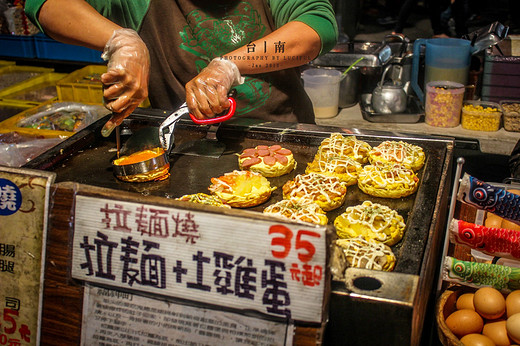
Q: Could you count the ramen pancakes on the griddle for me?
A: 12